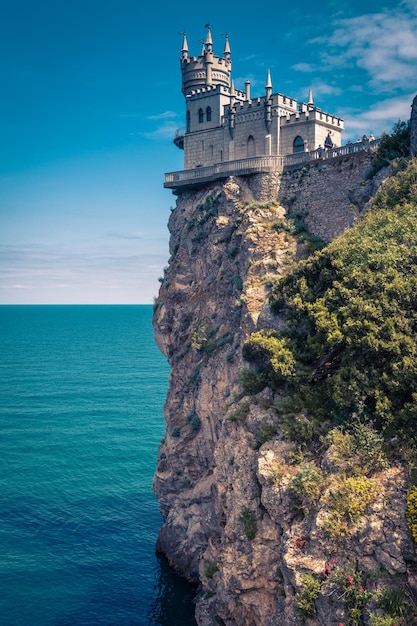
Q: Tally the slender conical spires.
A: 7